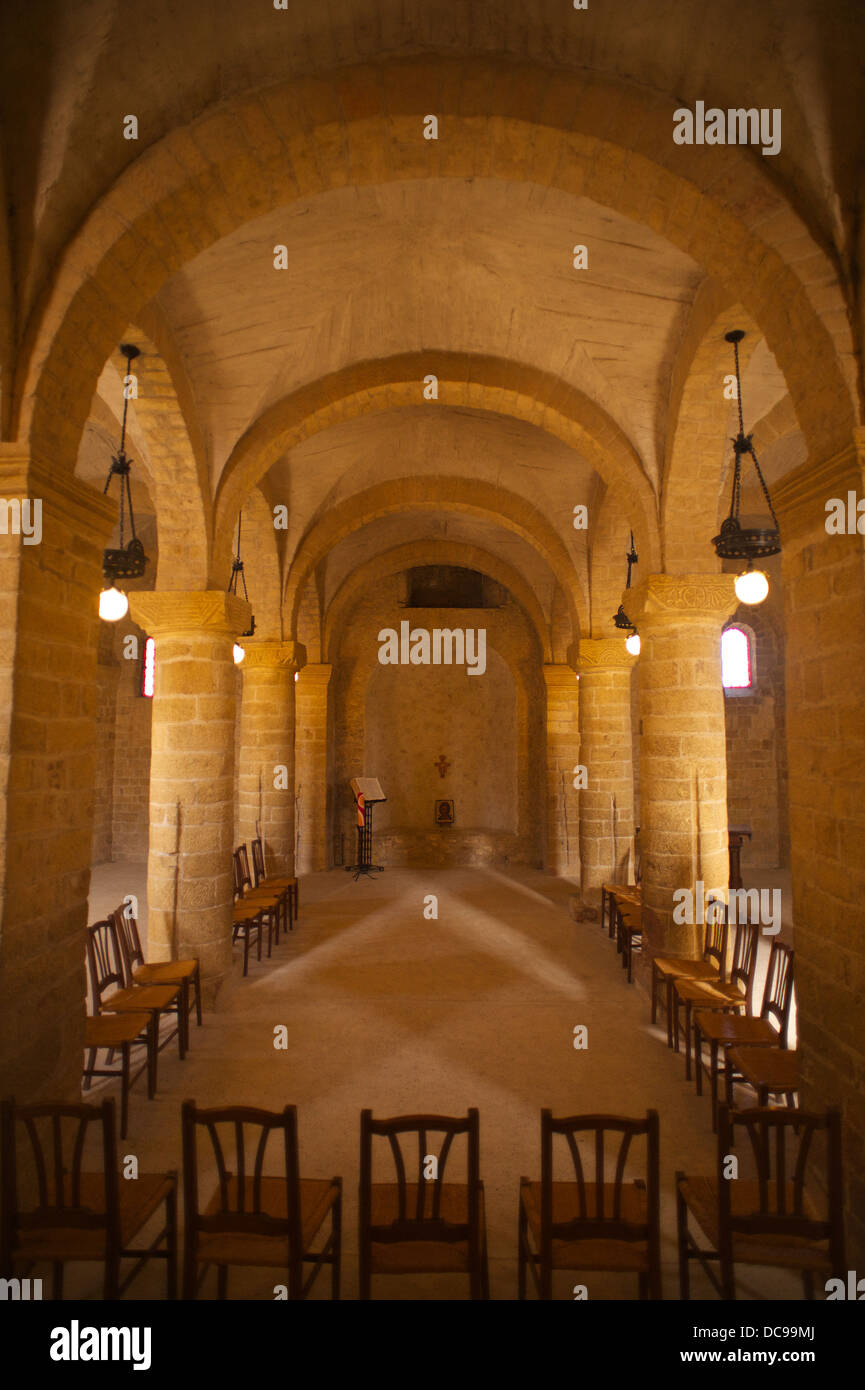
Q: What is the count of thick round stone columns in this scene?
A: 4